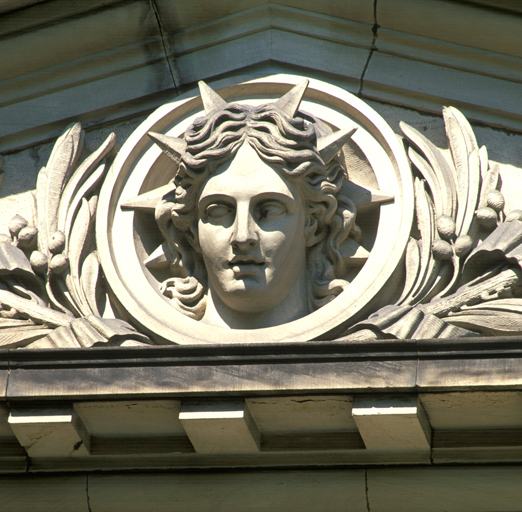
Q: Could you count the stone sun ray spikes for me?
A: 8